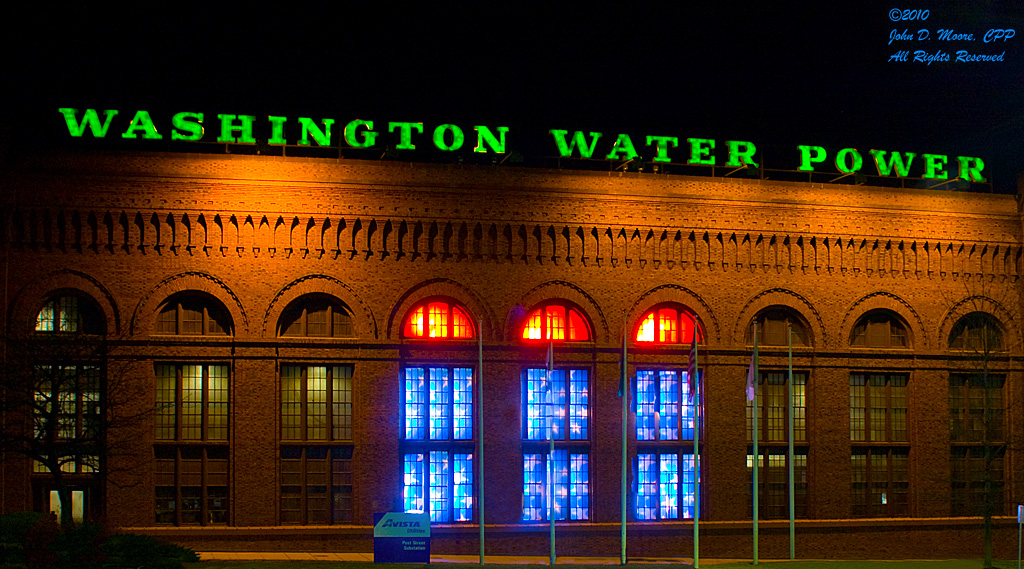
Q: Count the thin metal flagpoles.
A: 6